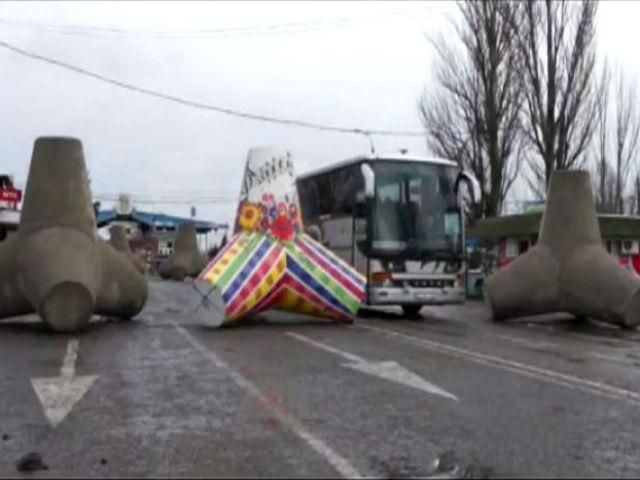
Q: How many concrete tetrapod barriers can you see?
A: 5